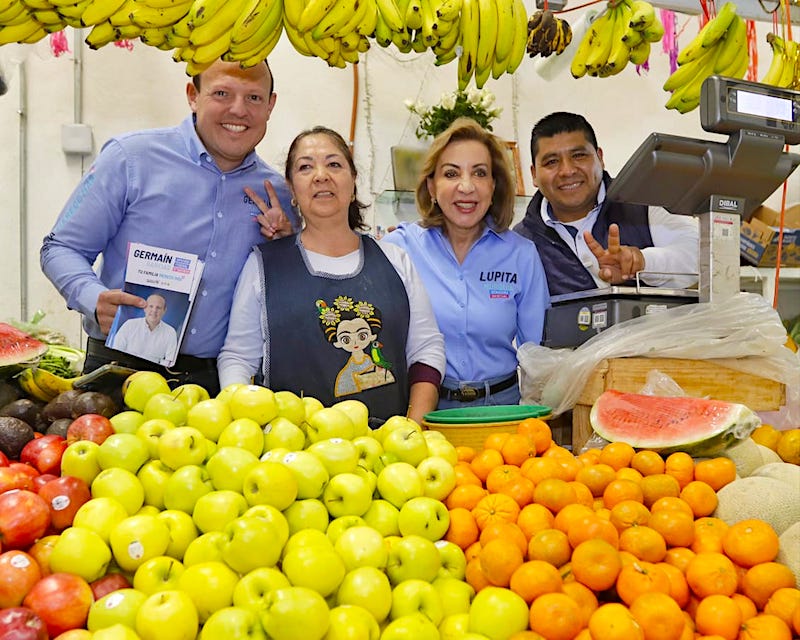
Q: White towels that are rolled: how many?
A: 0